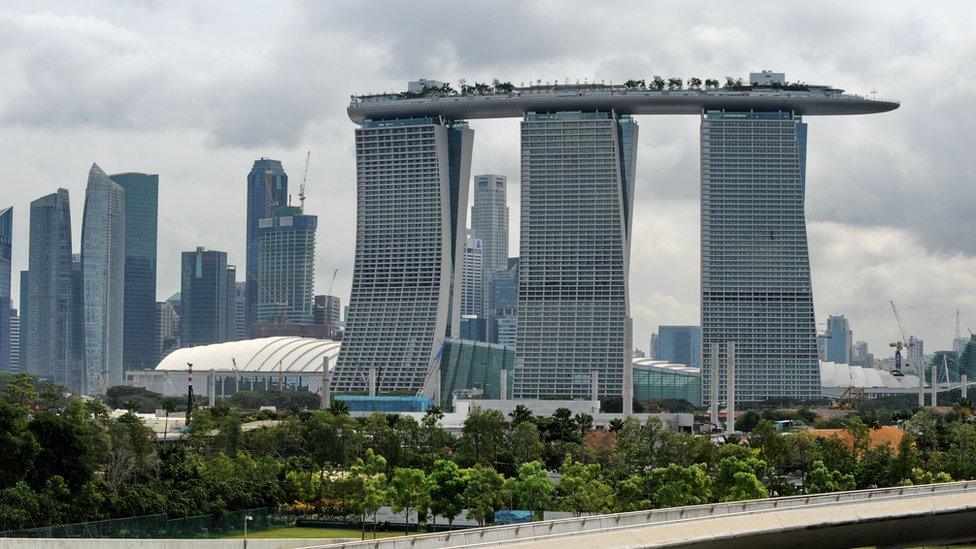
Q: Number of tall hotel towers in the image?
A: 3